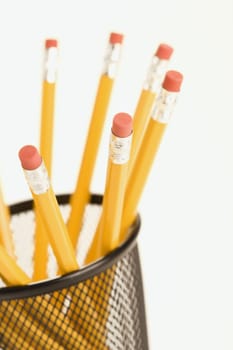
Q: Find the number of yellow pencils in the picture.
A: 8